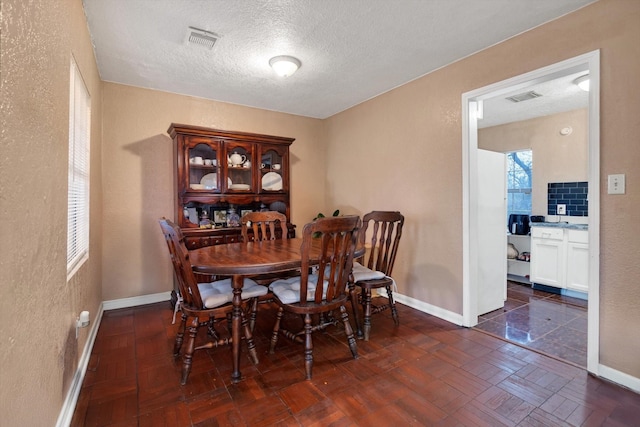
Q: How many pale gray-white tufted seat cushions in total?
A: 3